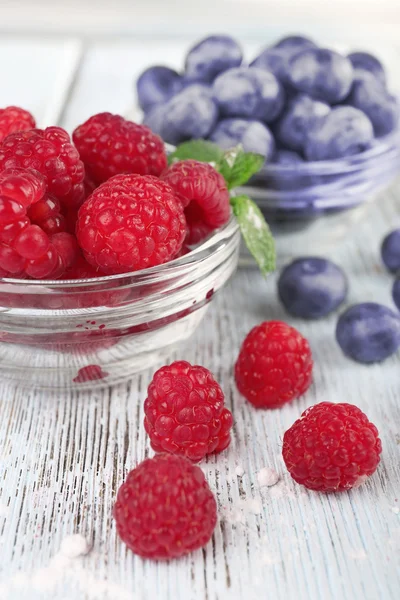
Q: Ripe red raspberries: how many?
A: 10